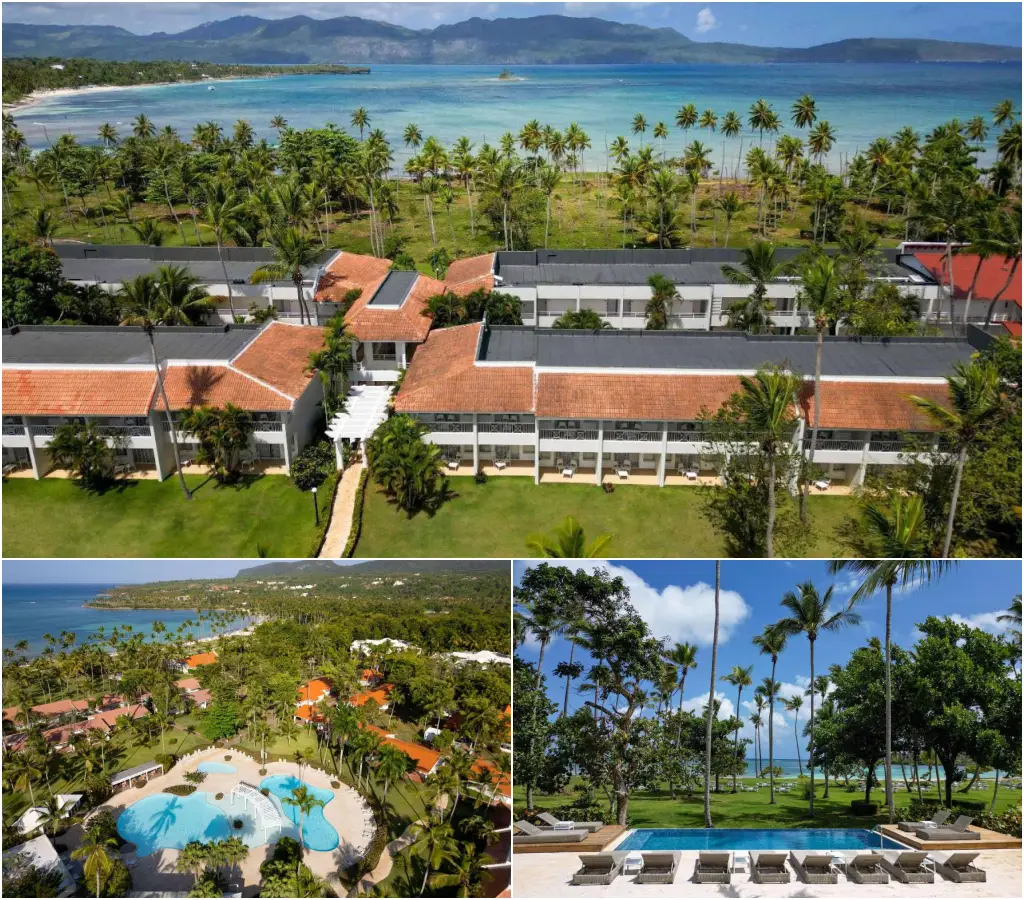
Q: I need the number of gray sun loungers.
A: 12